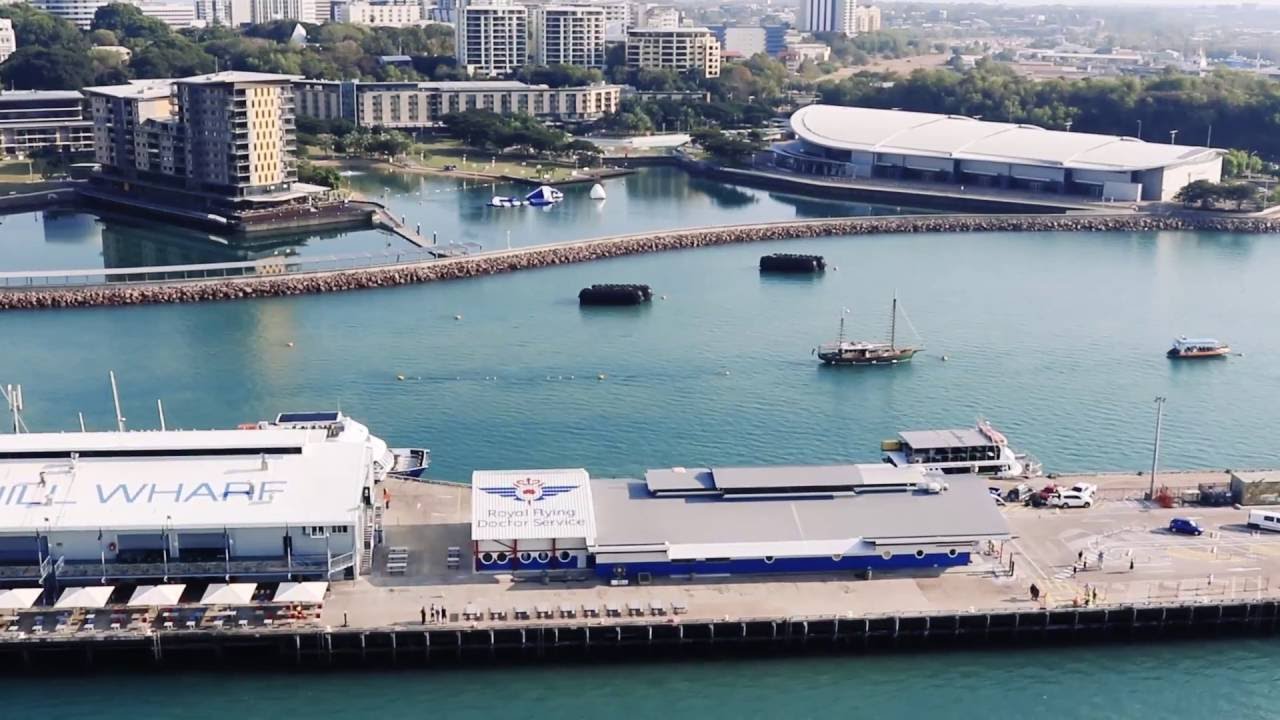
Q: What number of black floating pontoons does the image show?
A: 2